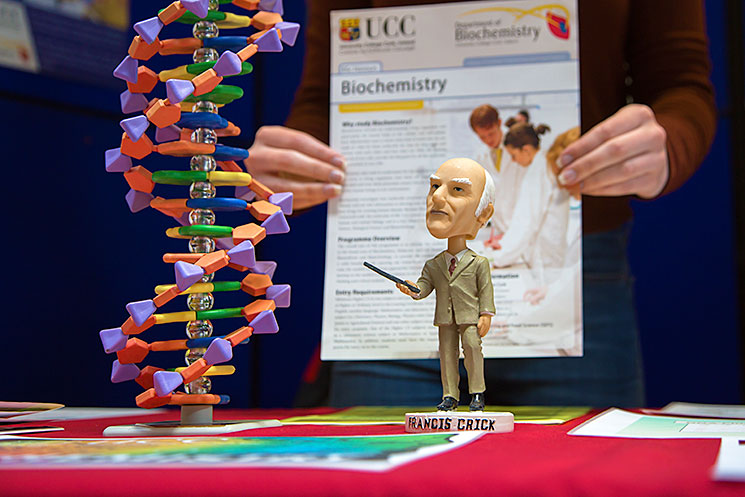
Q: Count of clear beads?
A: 14